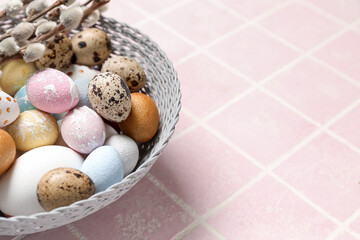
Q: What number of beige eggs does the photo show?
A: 5